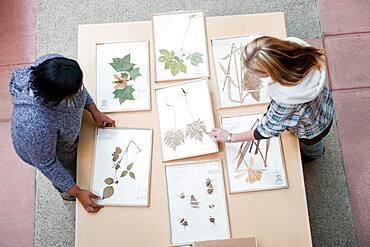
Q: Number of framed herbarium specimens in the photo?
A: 7